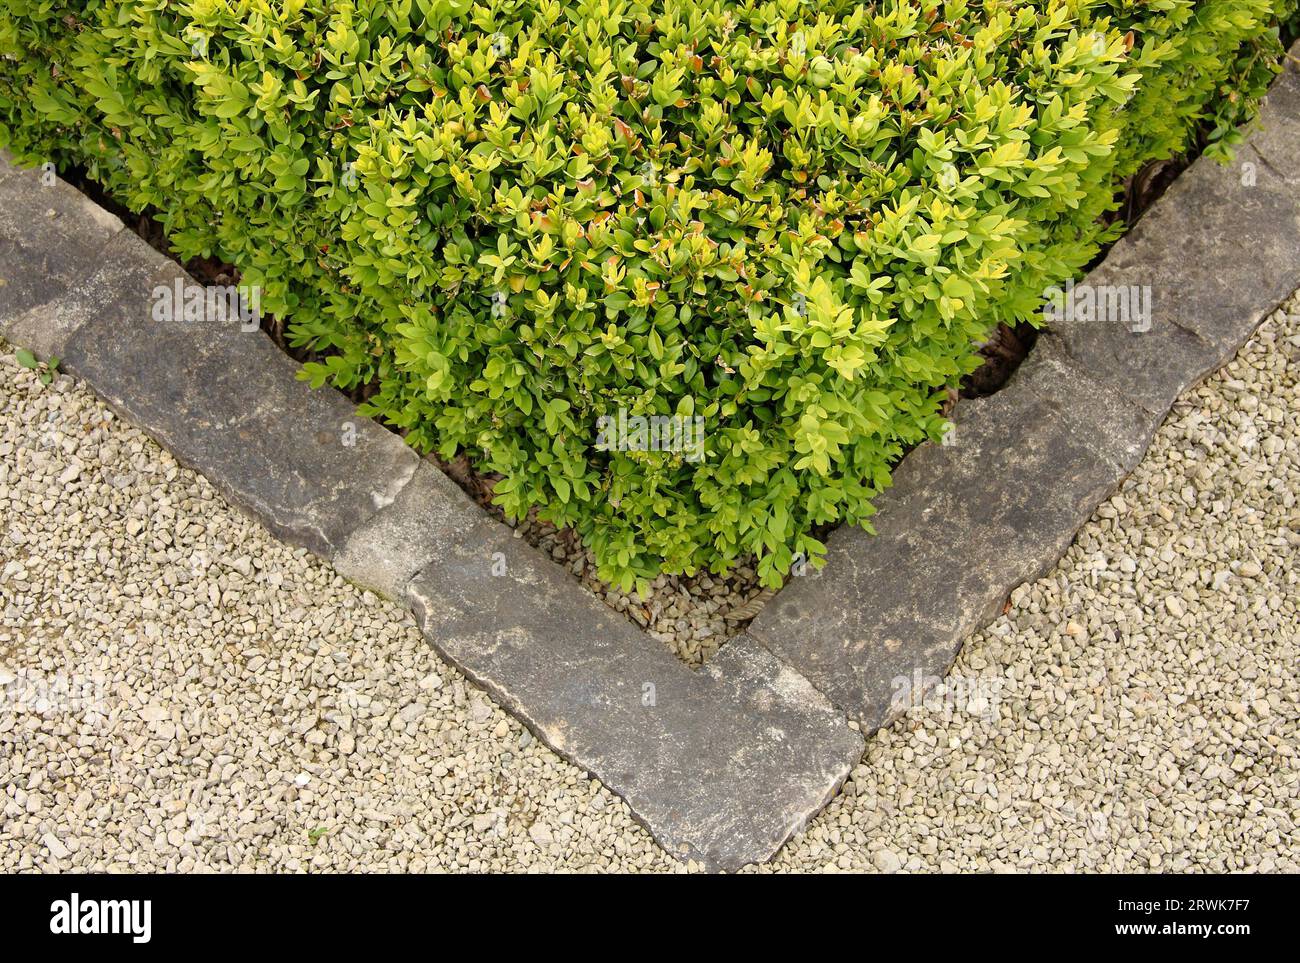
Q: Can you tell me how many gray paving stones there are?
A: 5